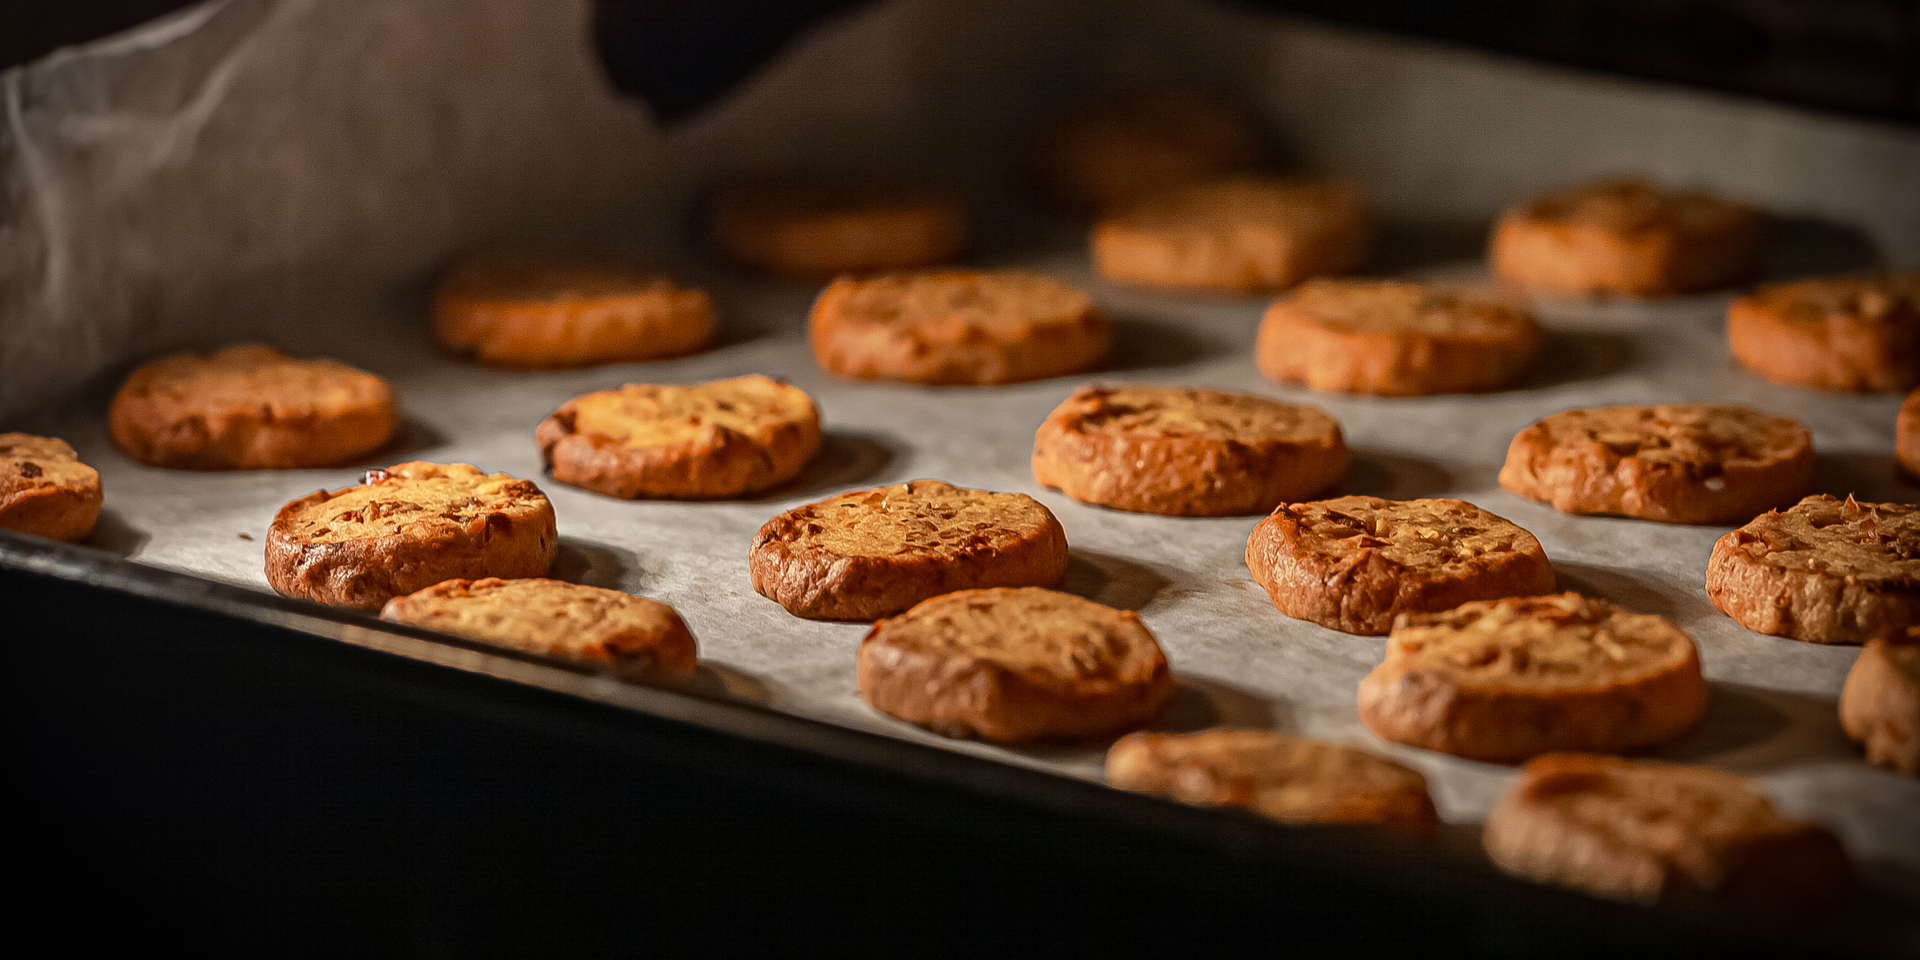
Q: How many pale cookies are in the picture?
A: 0